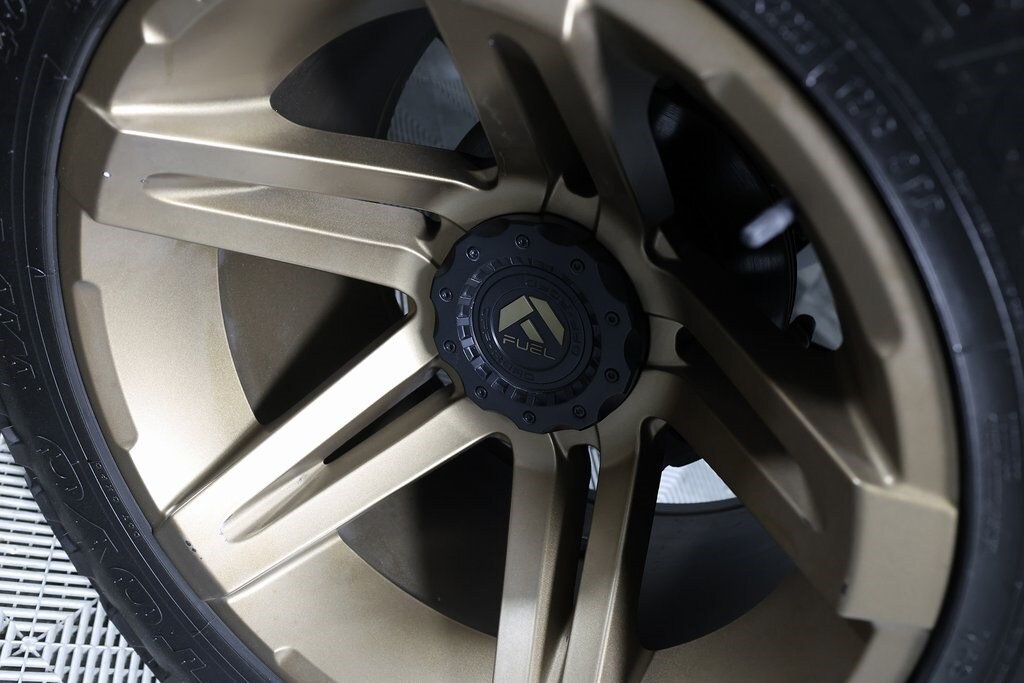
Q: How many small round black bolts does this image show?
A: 10